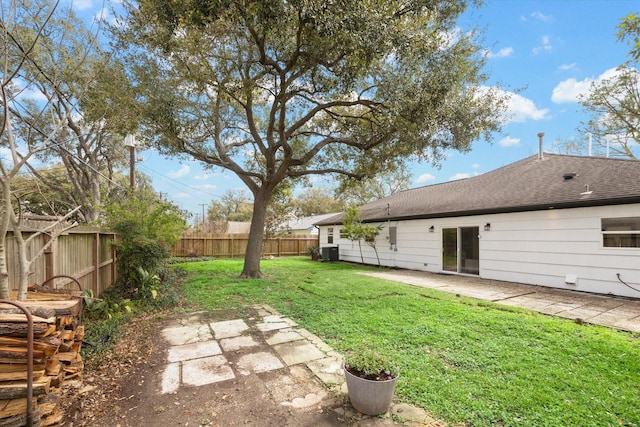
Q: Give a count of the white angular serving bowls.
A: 0